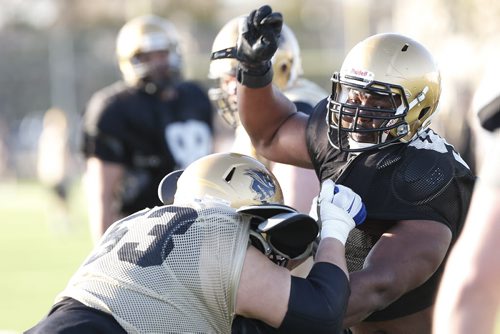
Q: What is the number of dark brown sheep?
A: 0